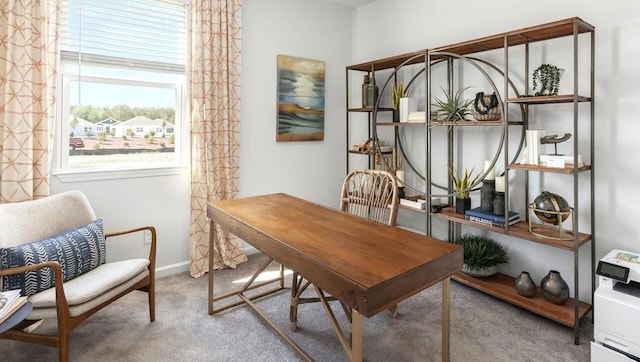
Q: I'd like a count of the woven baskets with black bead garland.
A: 1